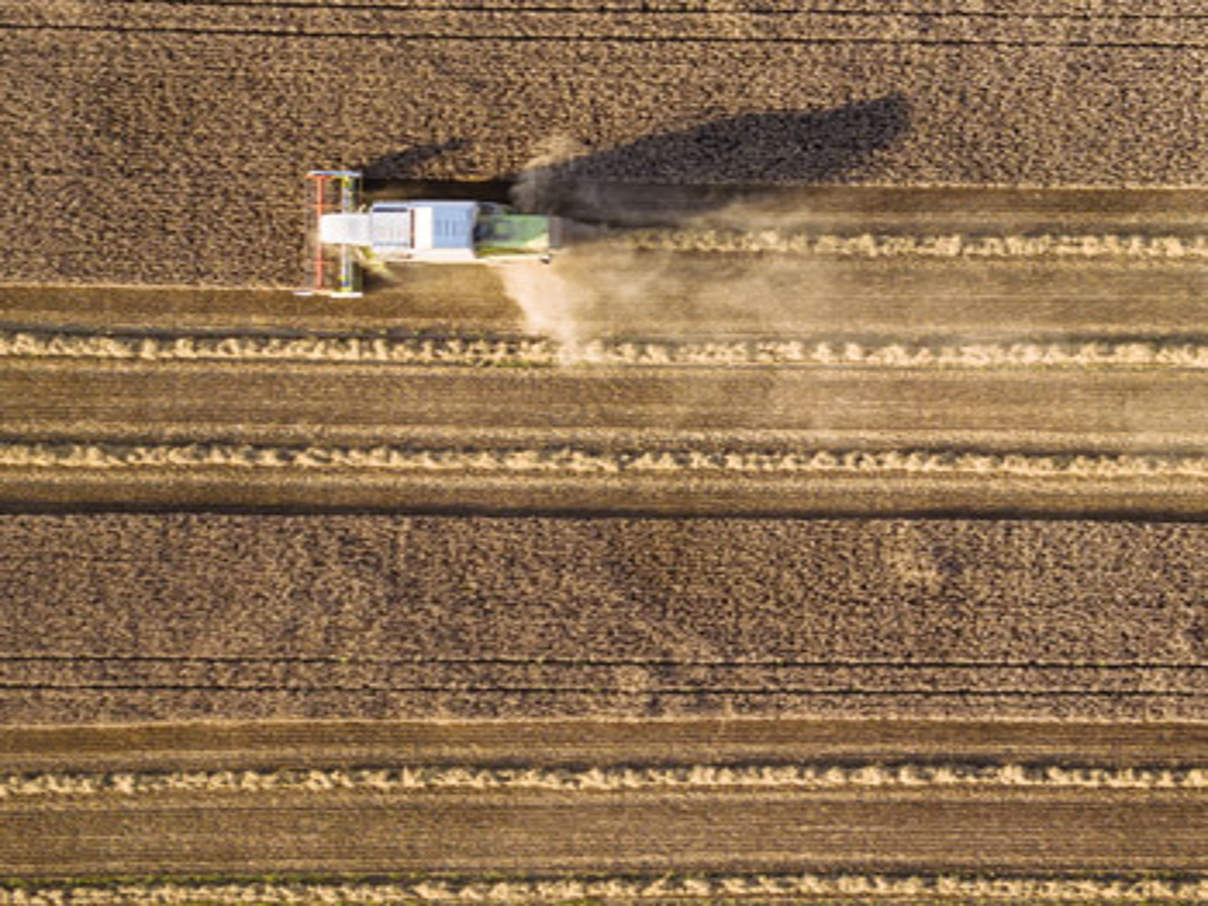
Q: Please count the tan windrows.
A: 5